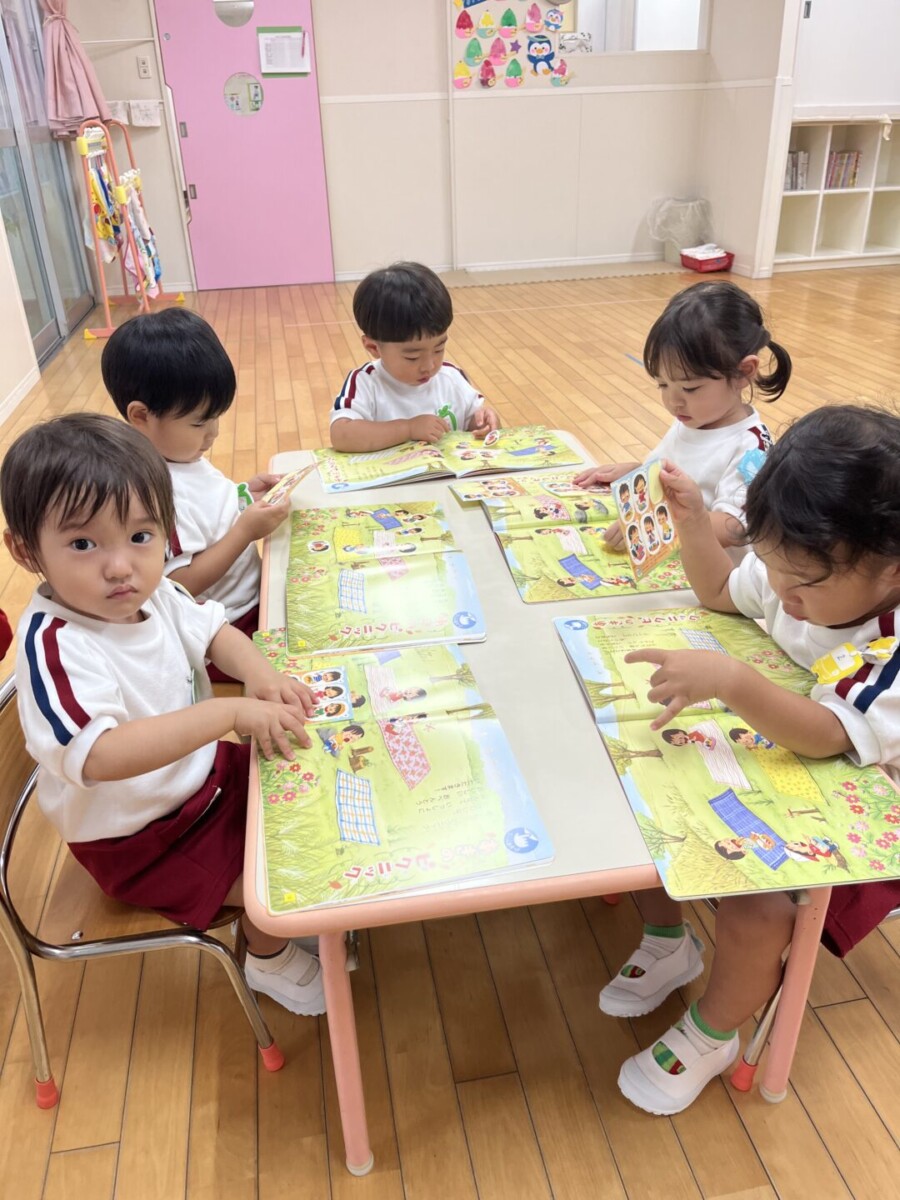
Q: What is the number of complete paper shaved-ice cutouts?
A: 10